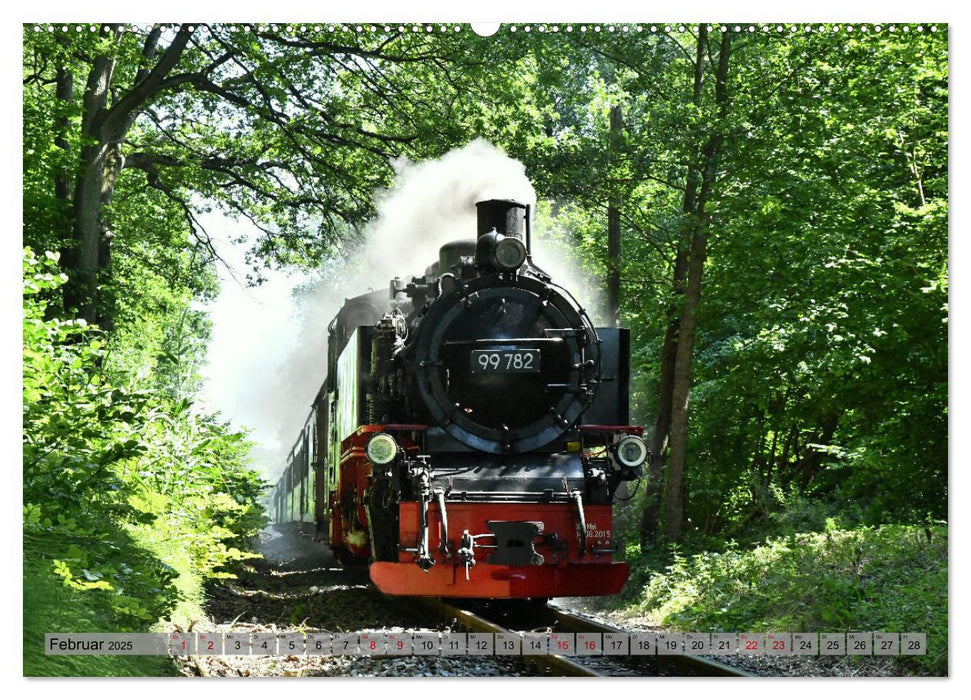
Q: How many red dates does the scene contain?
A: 8